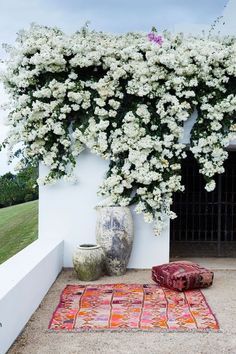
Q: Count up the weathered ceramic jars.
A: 2